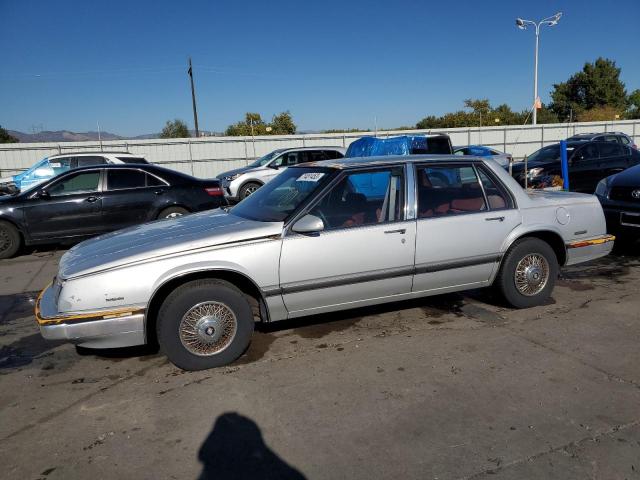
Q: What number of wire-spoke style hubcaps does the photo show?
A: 2